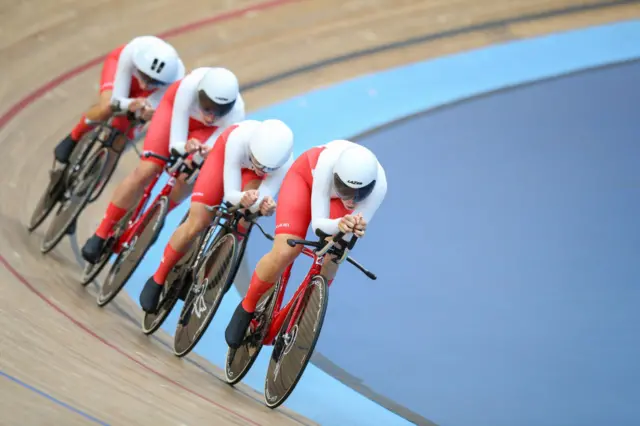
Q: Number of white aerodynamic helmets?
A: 4